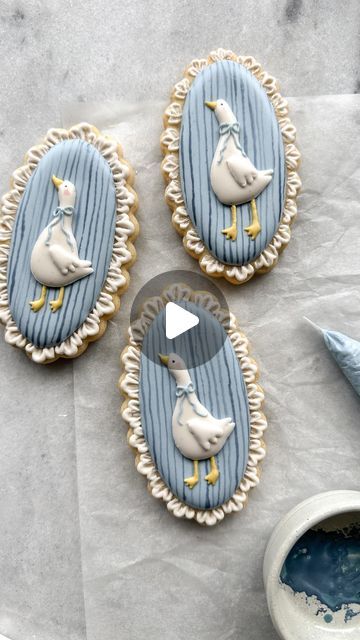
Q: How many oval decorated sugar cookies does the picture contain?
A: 3